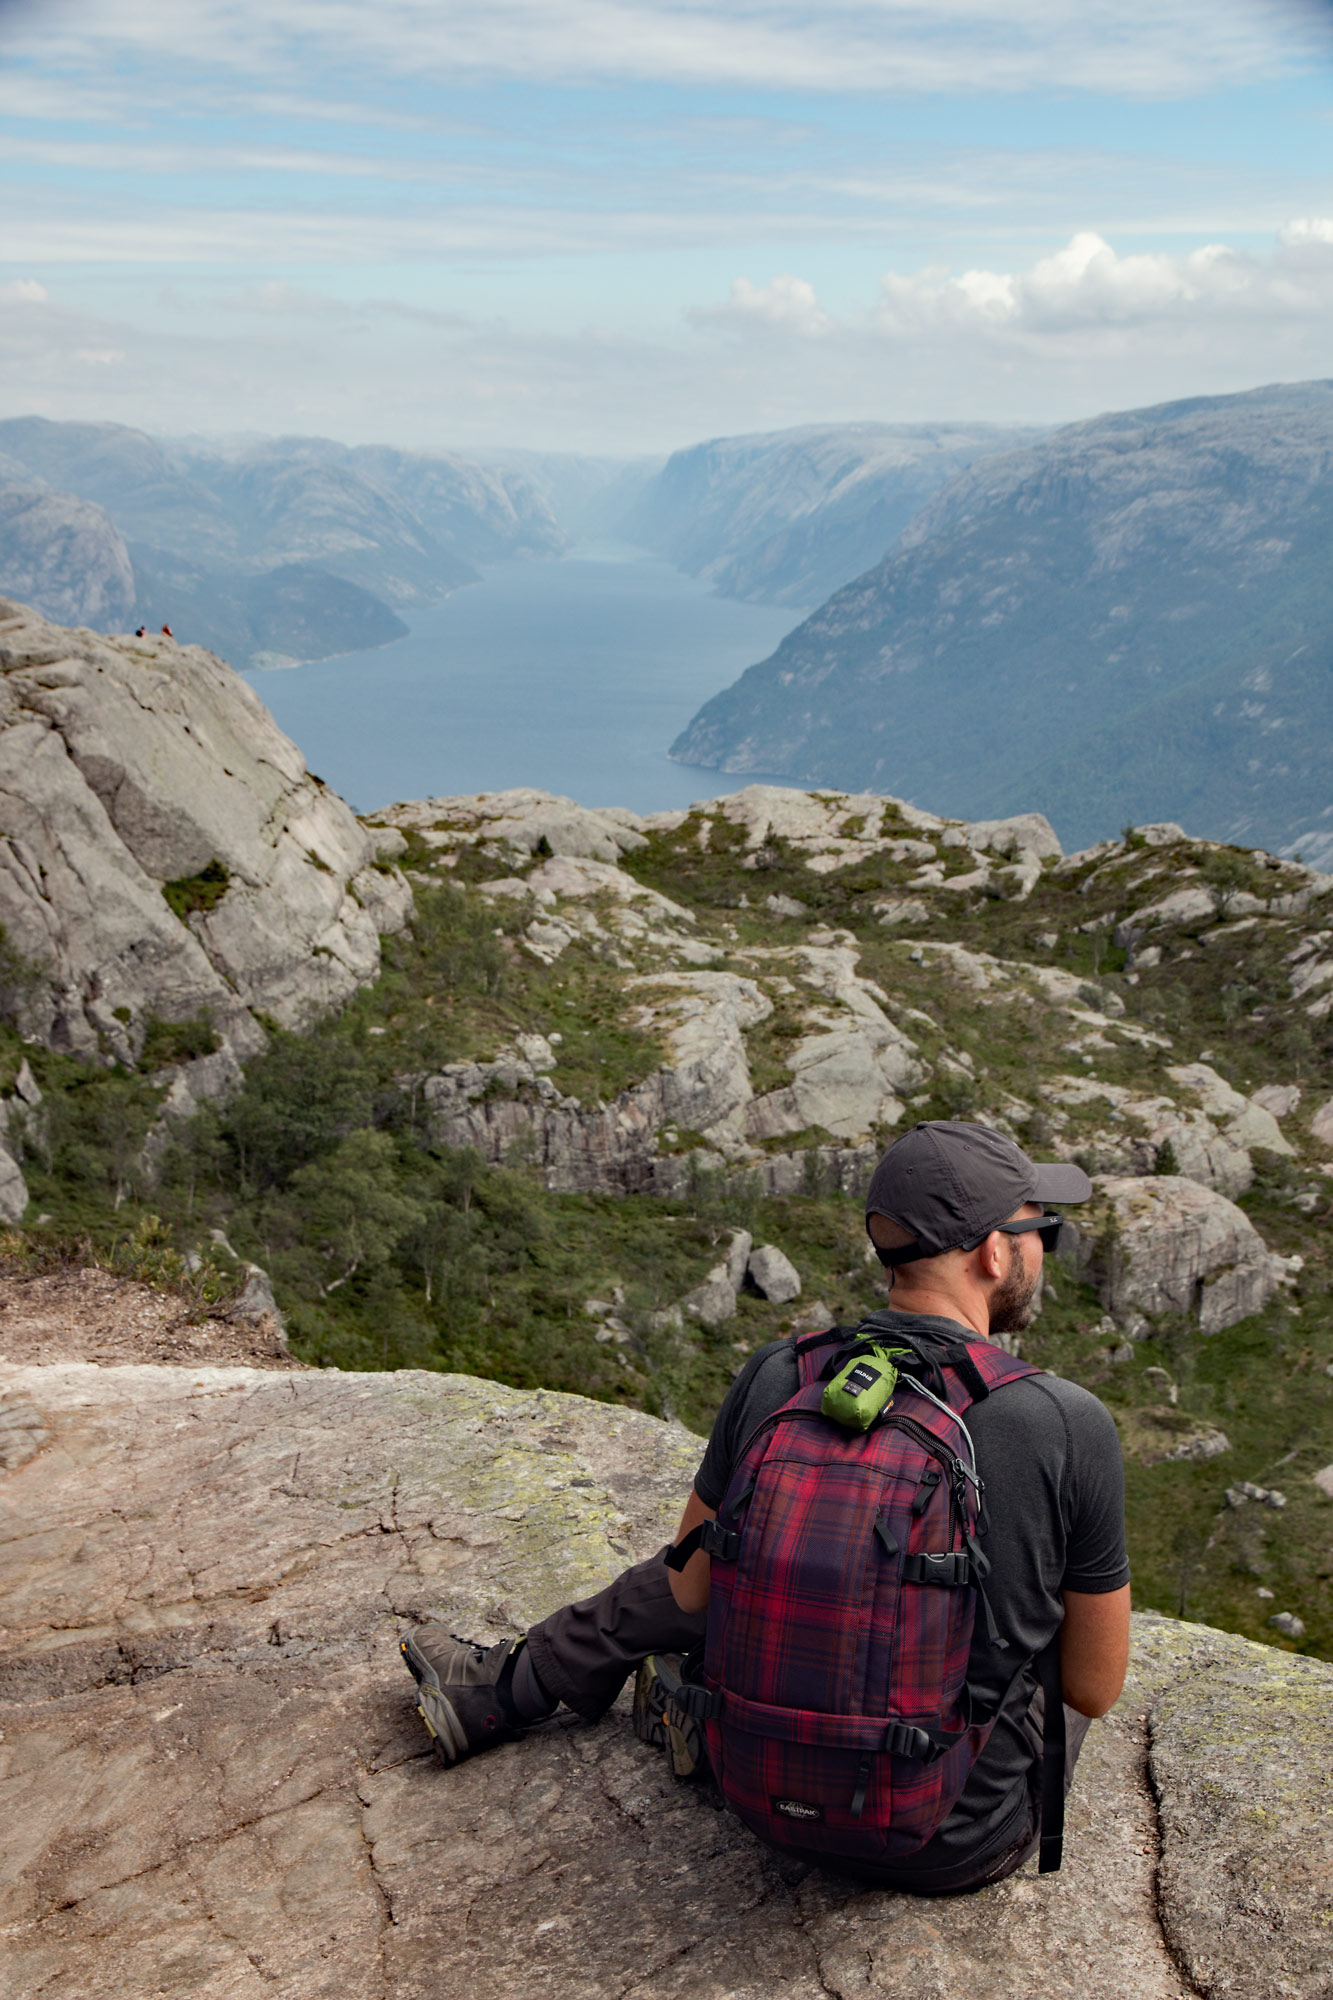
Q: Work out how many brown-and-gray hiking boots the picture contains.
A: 2